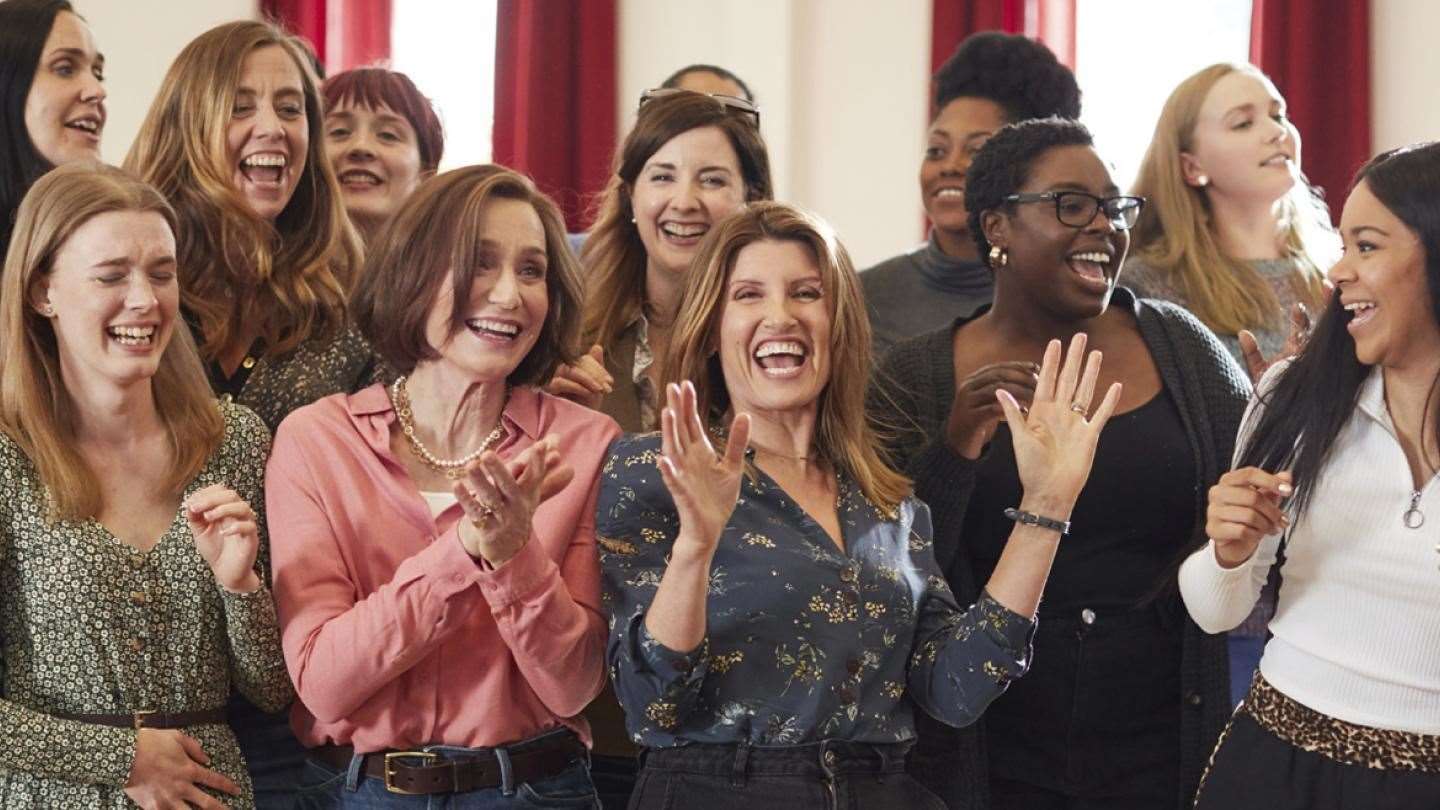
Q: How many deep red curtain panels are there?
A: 4